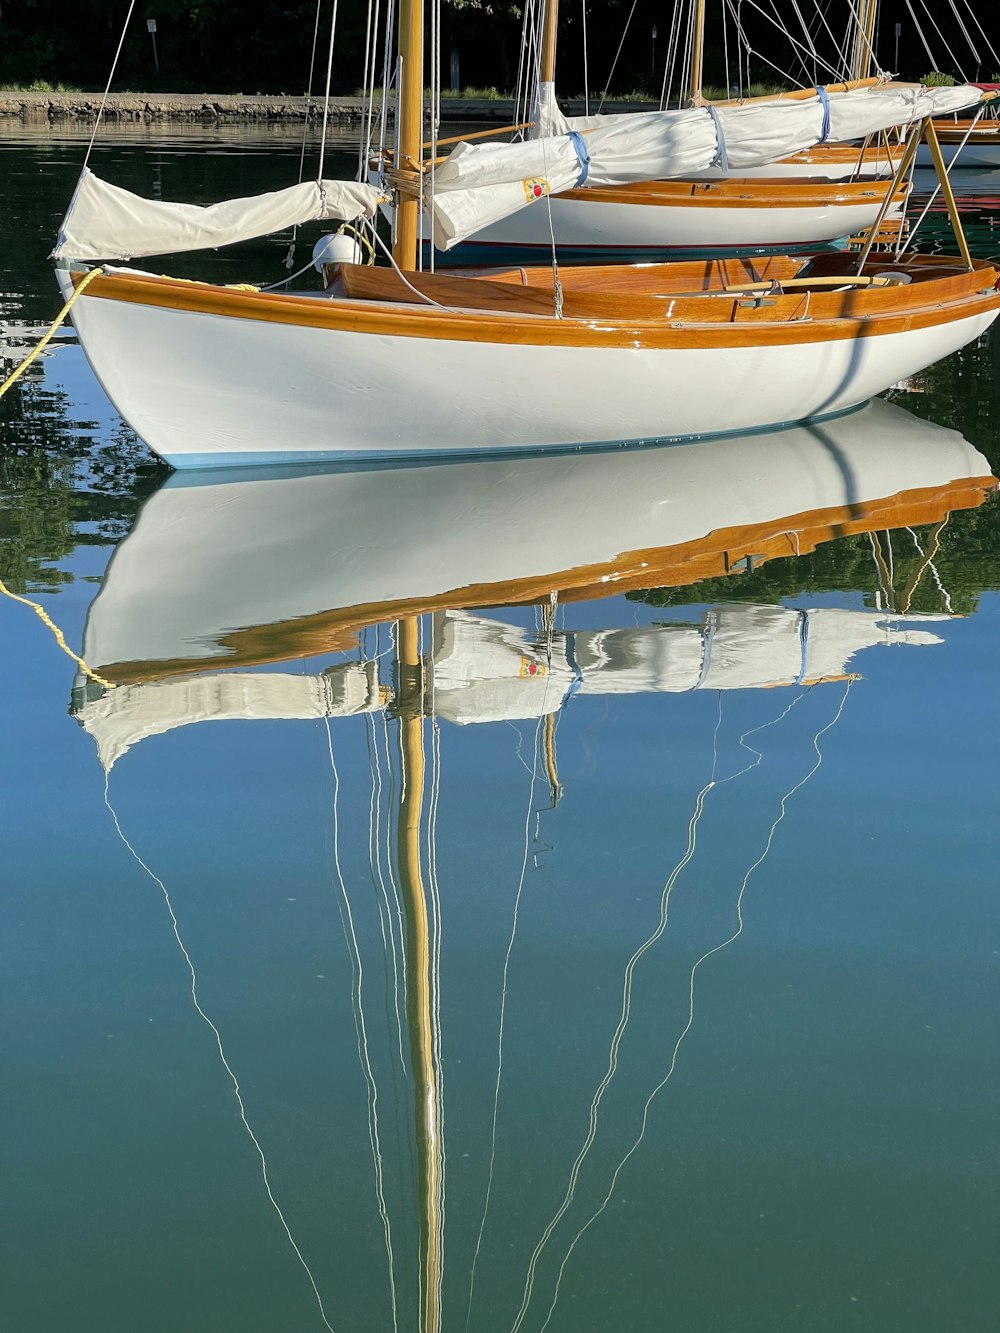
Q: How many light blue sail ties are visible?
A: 3